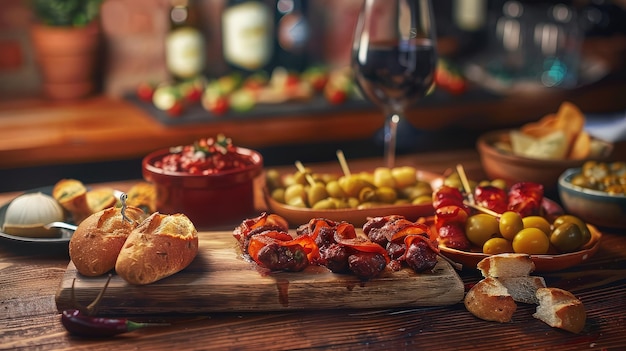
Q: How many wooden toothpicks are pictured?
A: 4